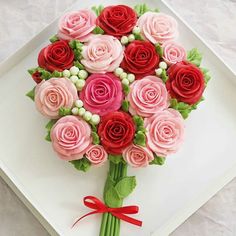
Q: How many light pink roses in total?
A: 10